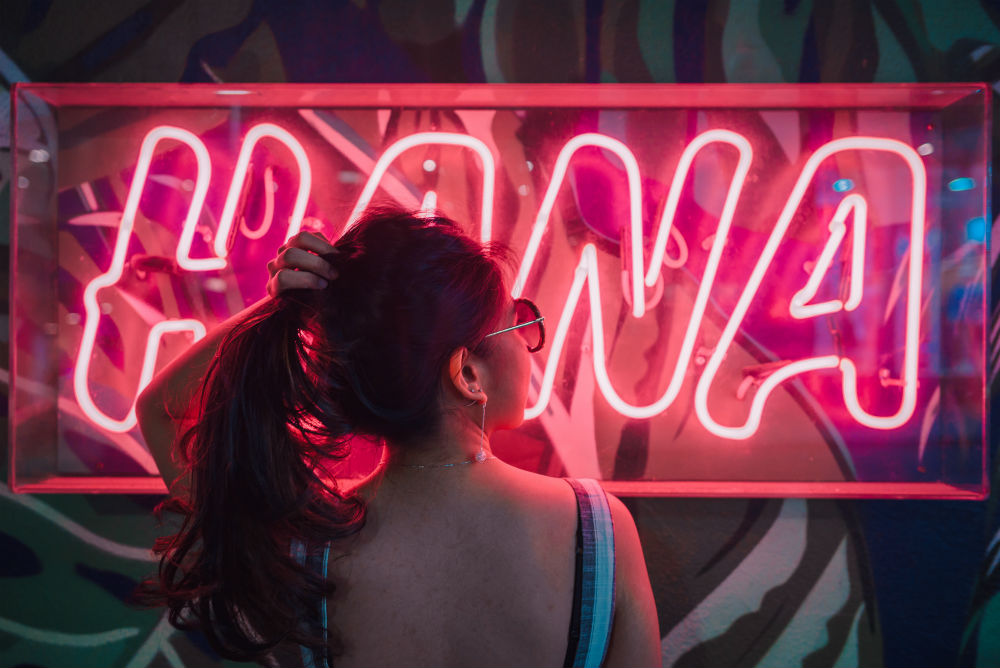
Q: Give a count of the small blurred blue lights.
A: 3